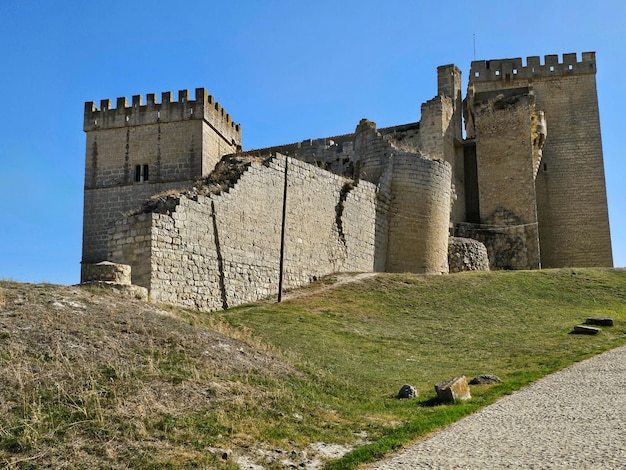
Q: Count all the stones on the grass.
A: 5